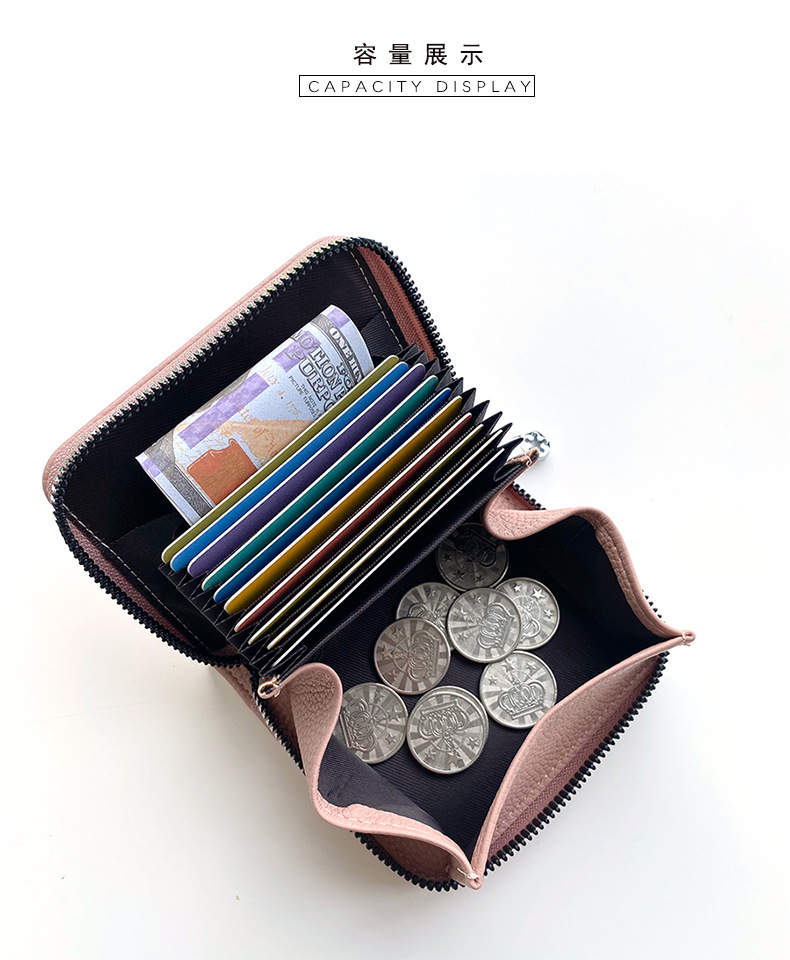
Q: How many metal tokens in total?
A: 9